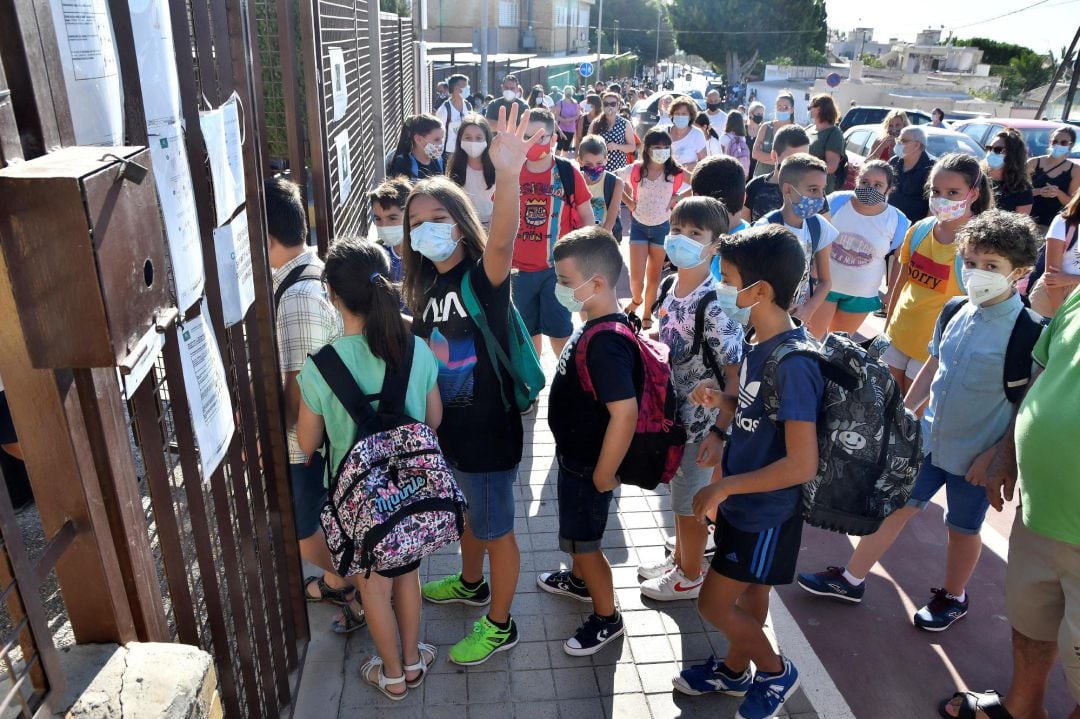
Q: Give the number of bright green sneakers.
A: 2